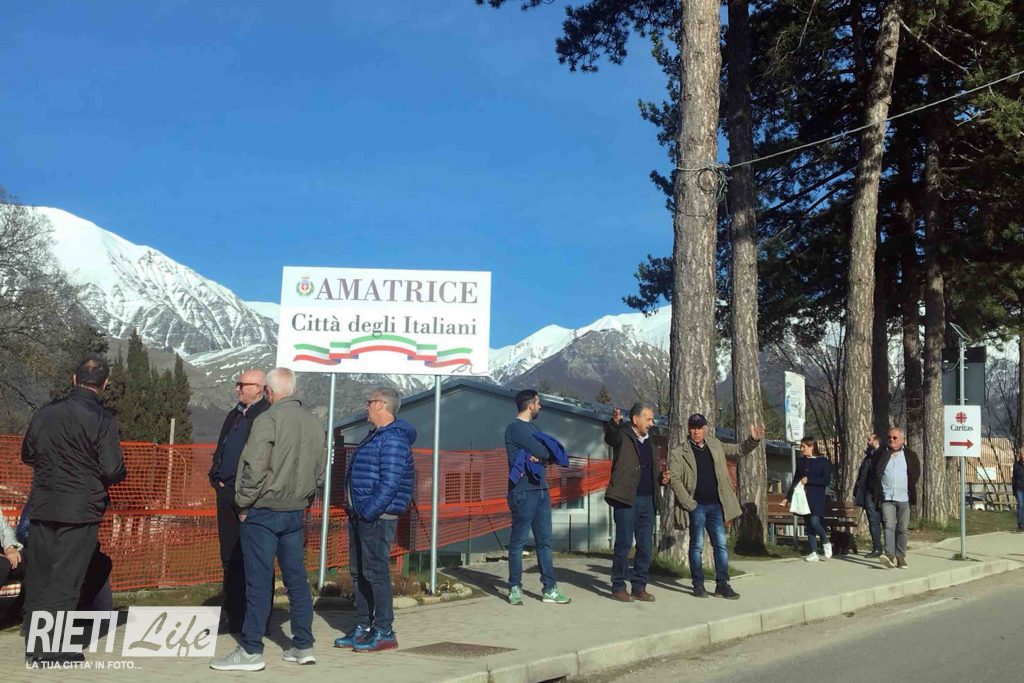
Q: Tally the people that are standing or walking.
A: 11